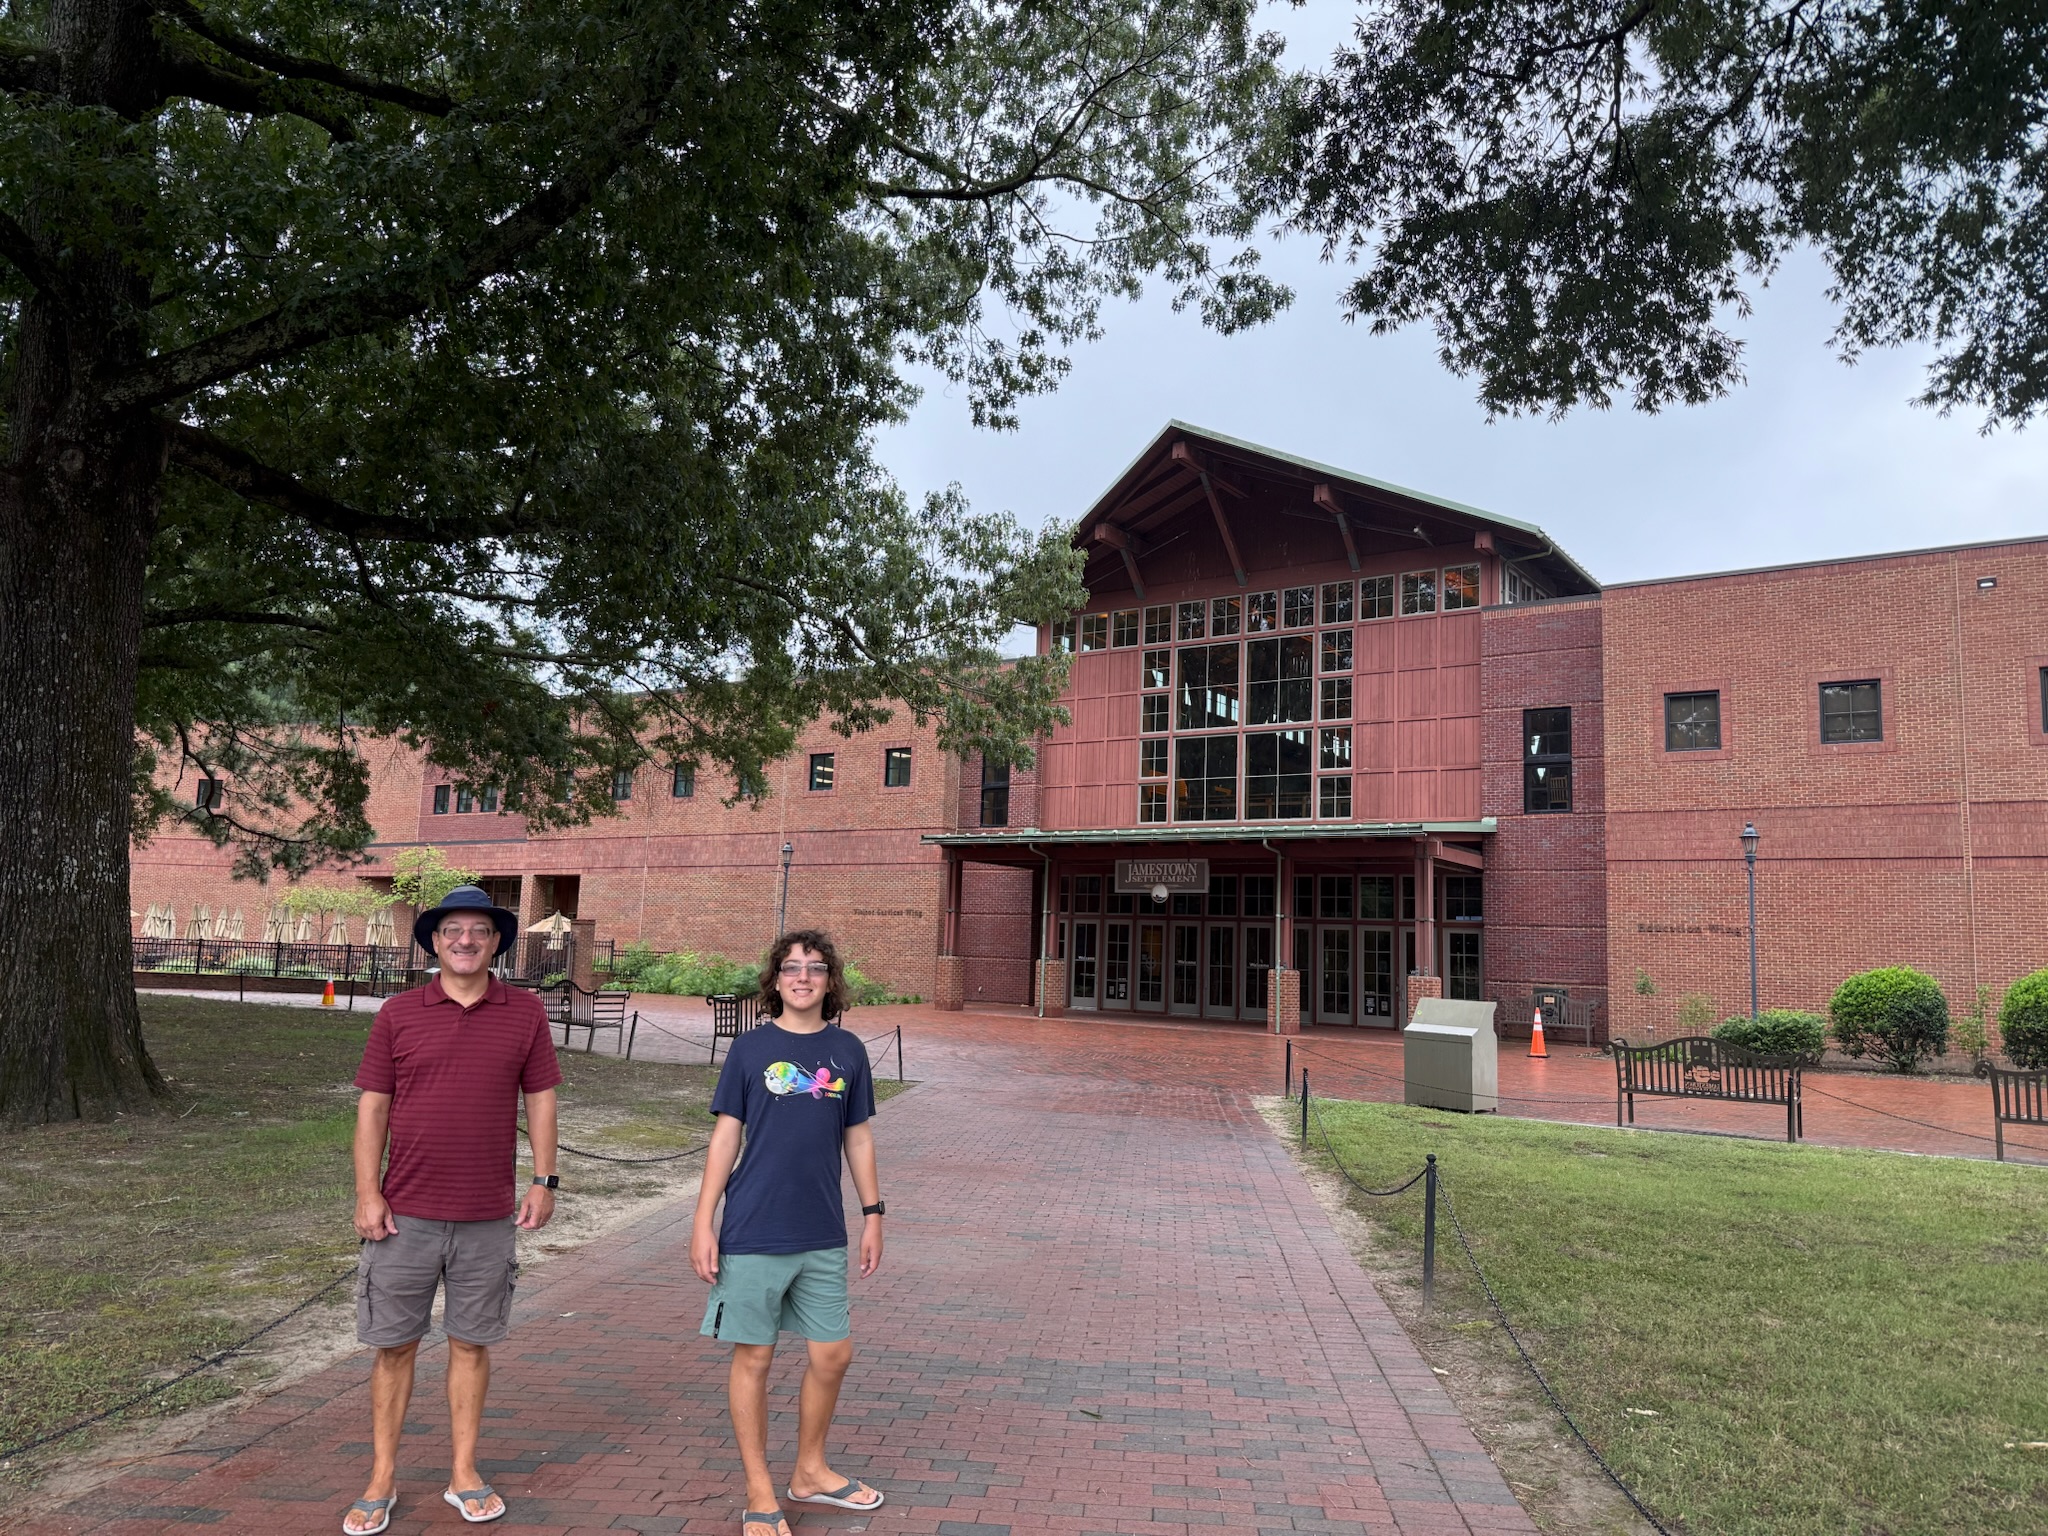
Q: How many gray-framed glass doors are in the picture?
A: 12